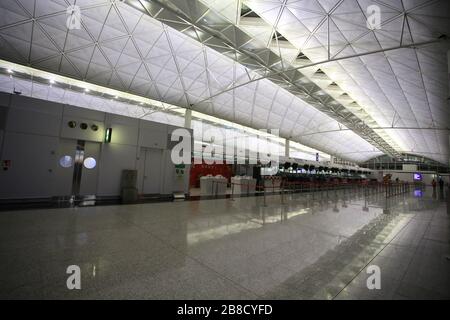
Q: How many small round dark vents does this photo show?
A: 3